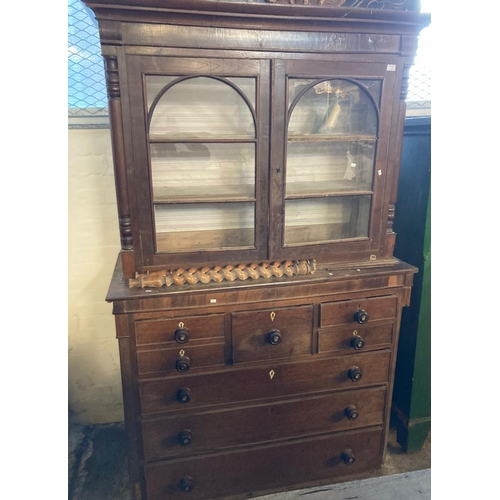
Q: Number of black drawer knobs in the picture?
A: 11